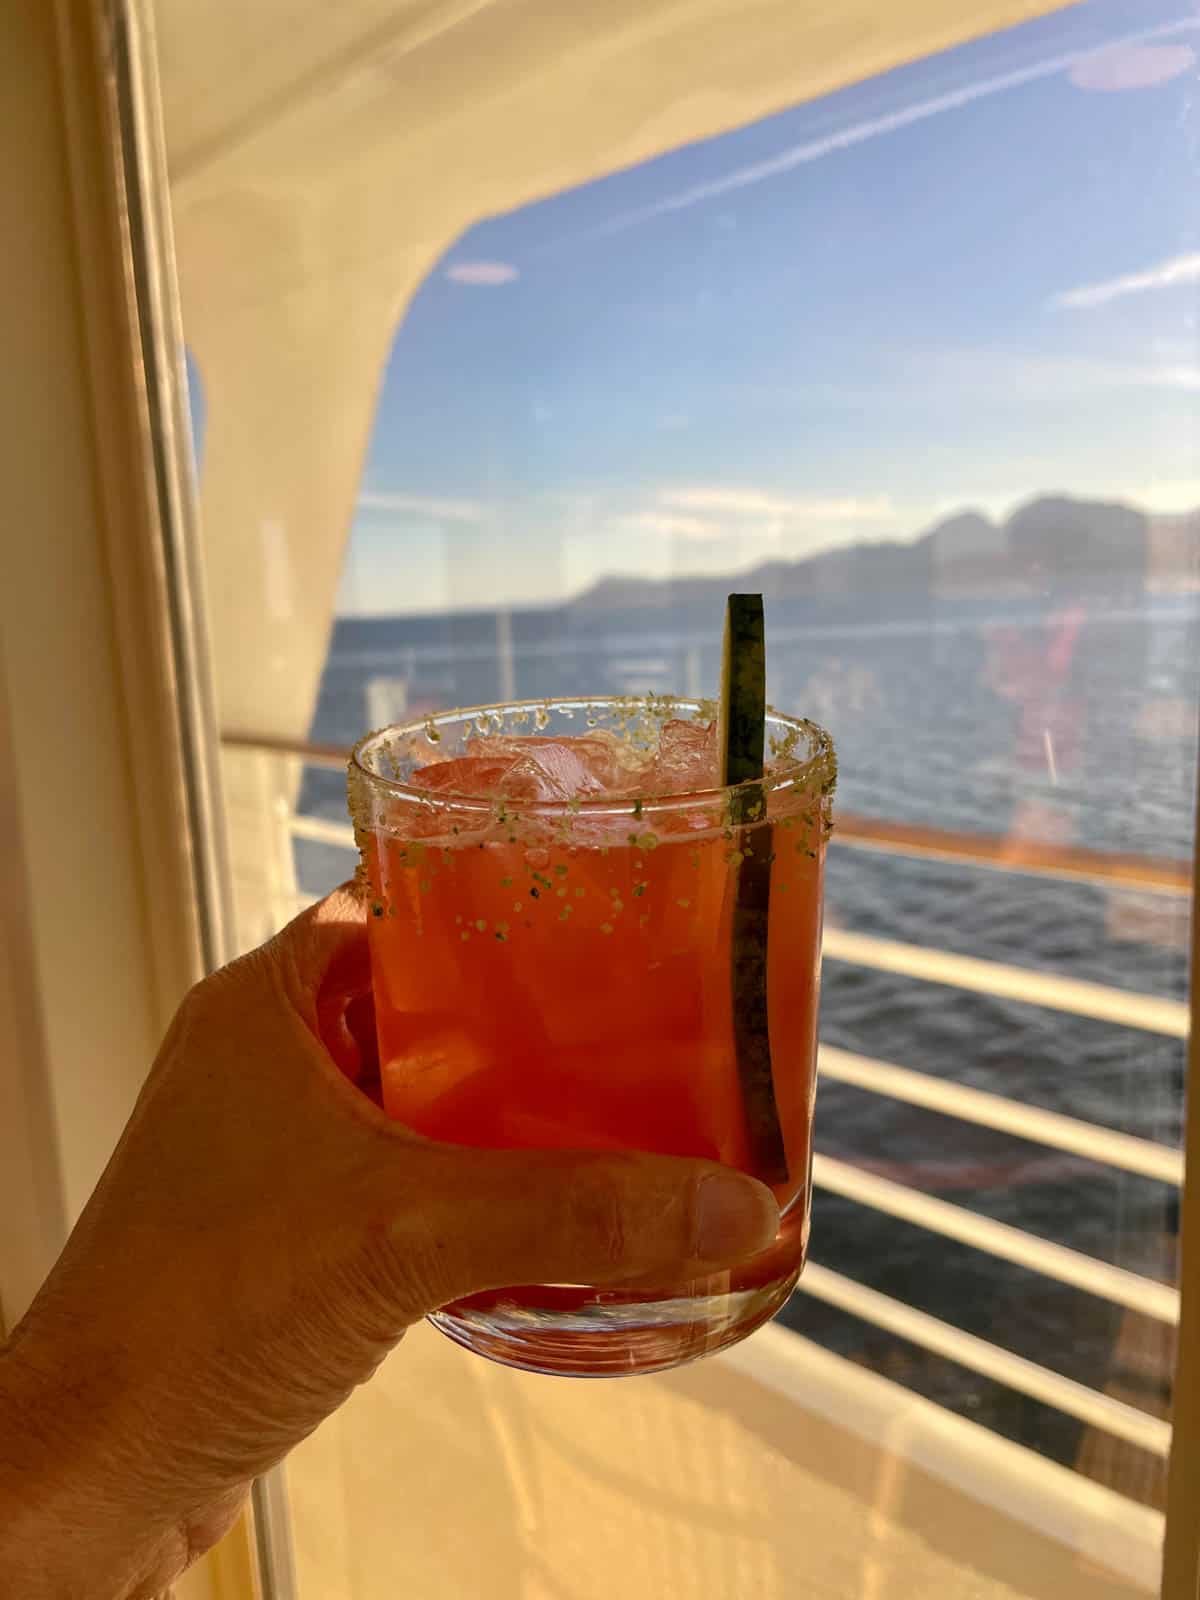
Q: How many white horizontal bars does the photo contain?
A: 4